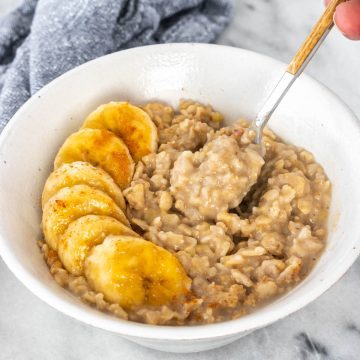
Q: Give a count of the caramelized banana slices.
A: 6